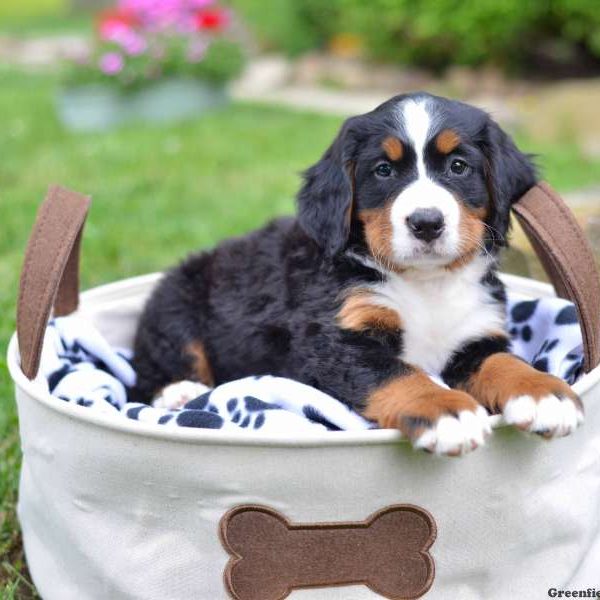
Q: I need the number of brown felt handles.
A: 2